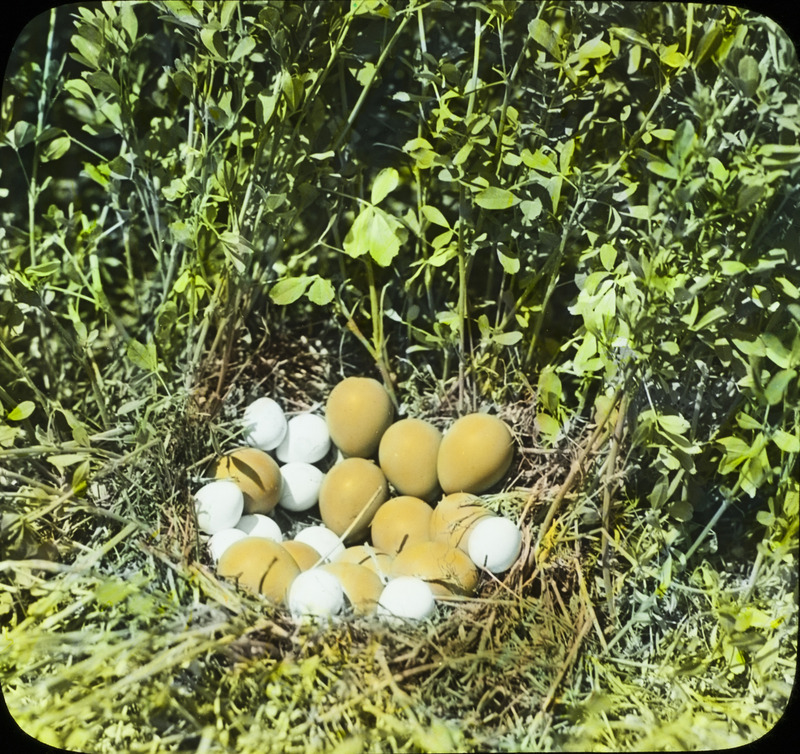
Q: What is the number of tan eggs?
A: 12